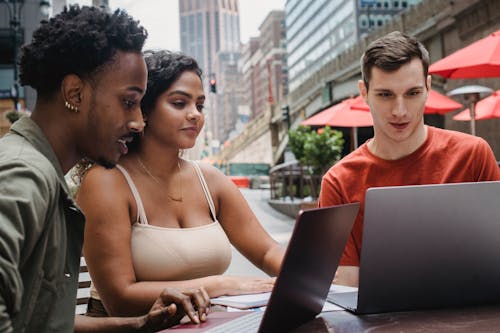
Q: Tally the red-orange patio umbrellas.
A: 4